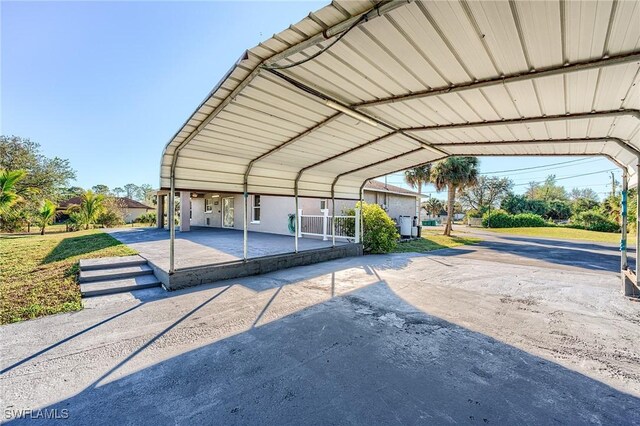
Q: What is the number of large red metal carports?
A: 0